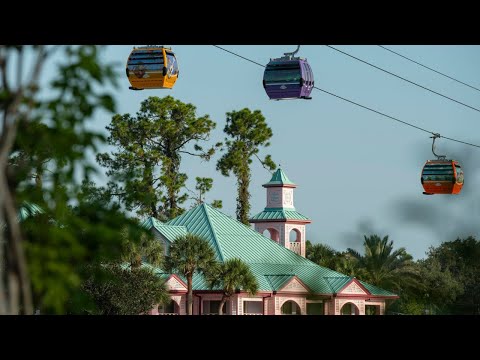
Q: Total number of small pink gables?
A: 3